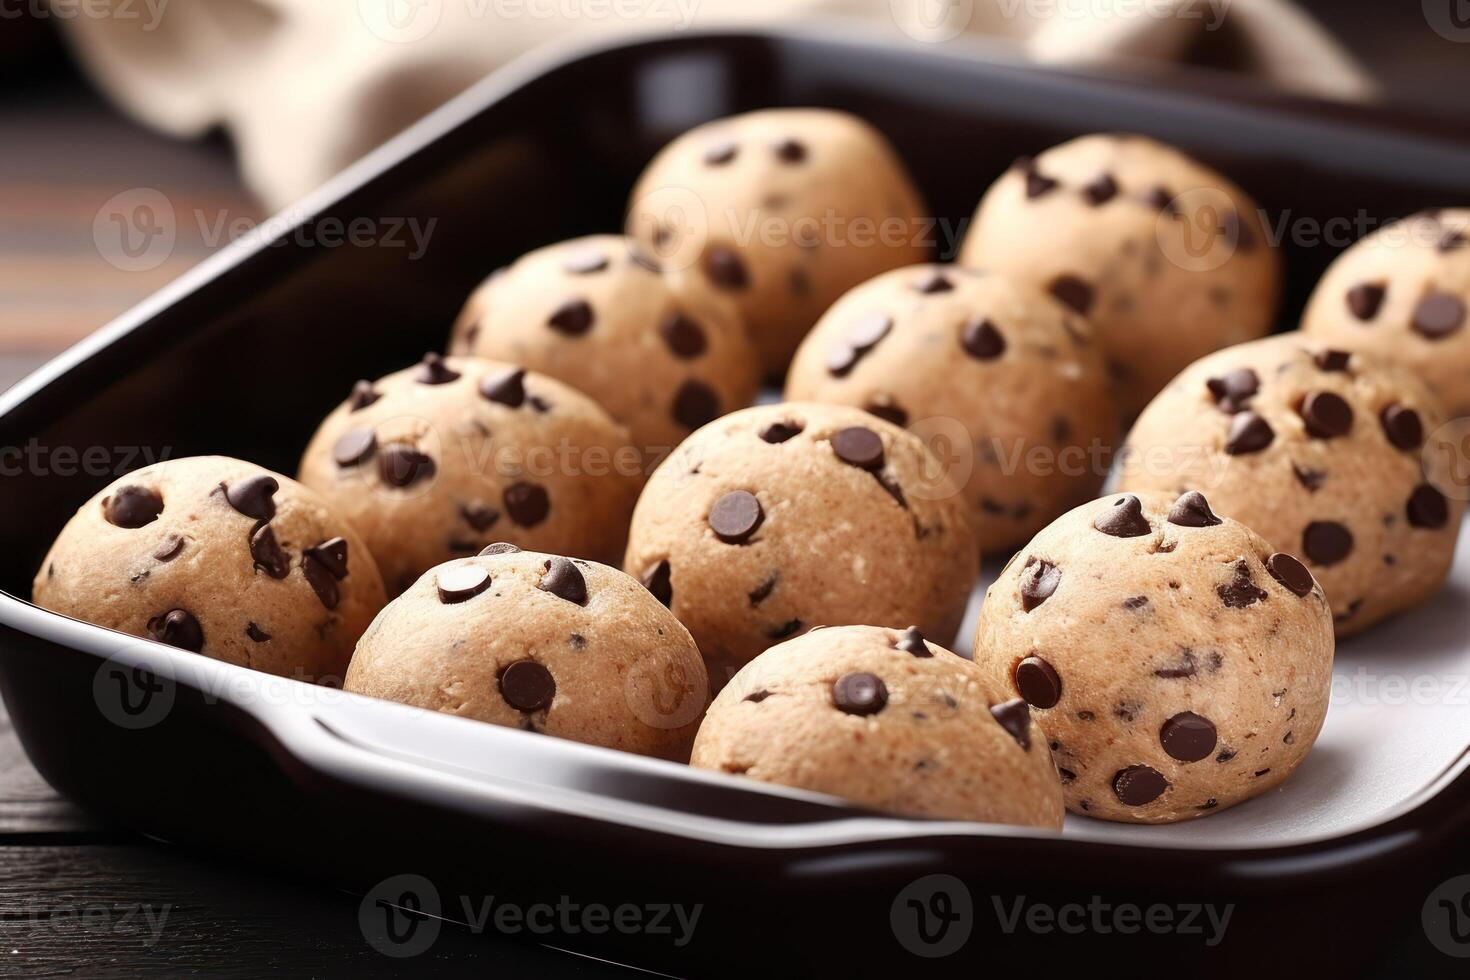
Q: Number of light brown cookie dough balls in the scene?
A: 12